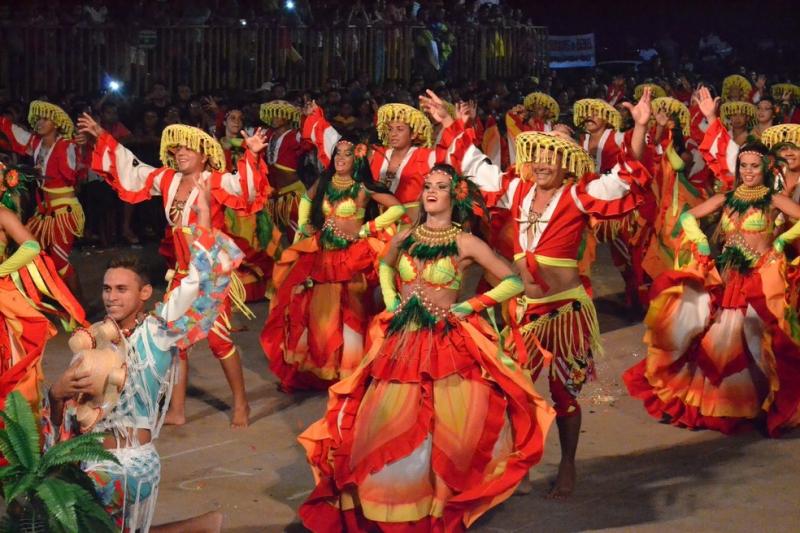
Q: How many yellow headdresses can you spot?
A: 14